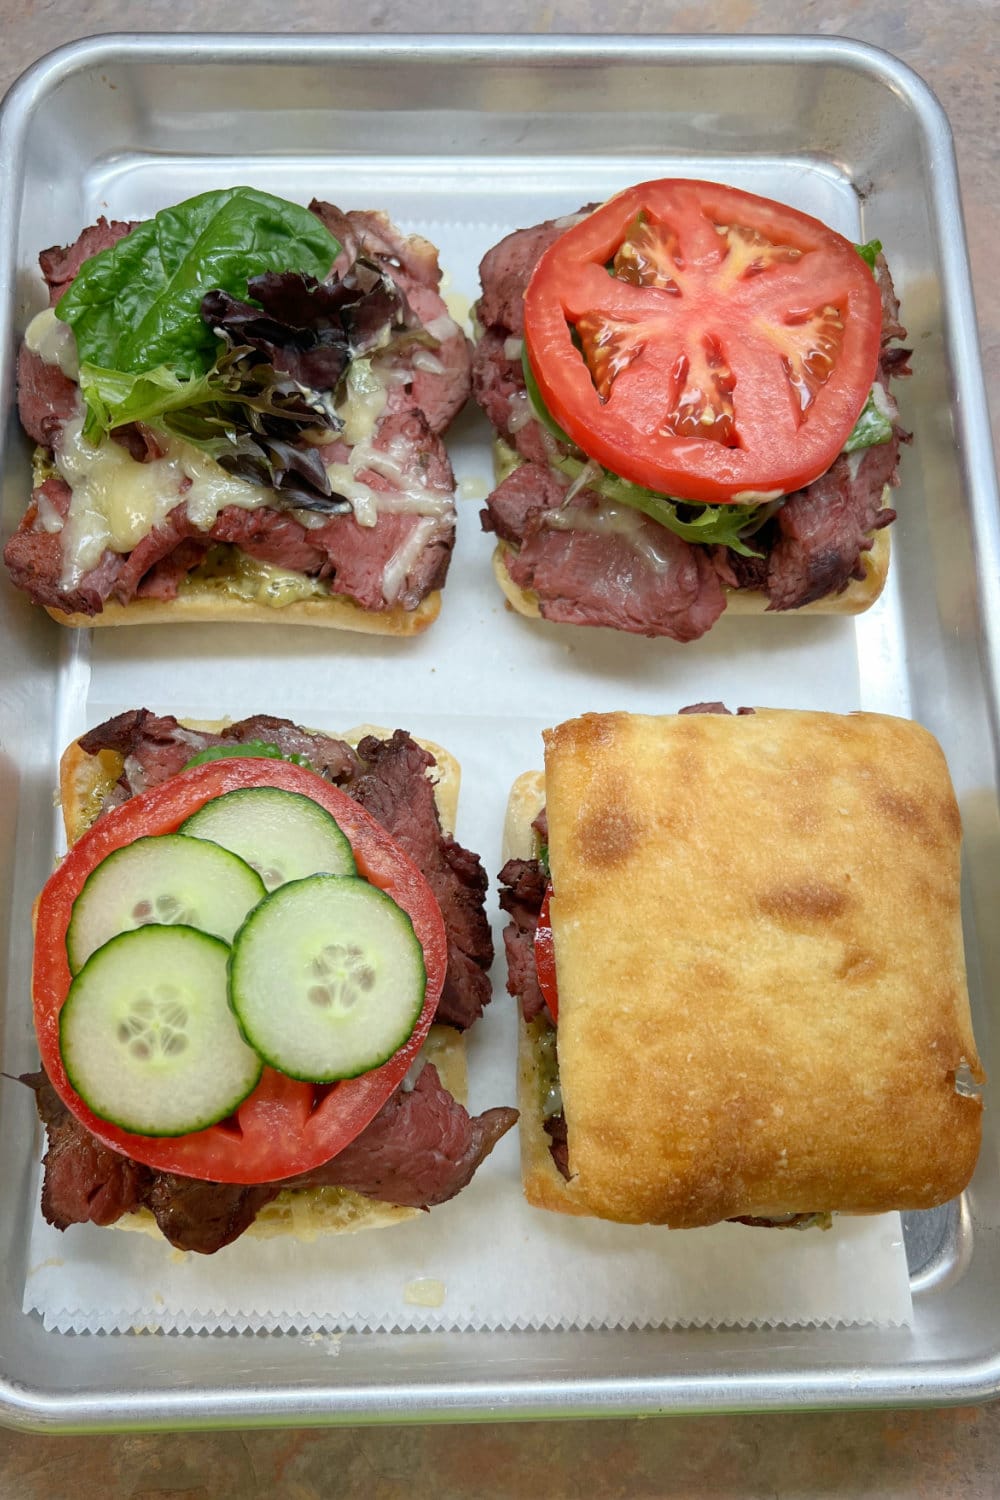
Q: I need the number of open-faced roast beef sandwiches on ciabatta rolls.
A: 3